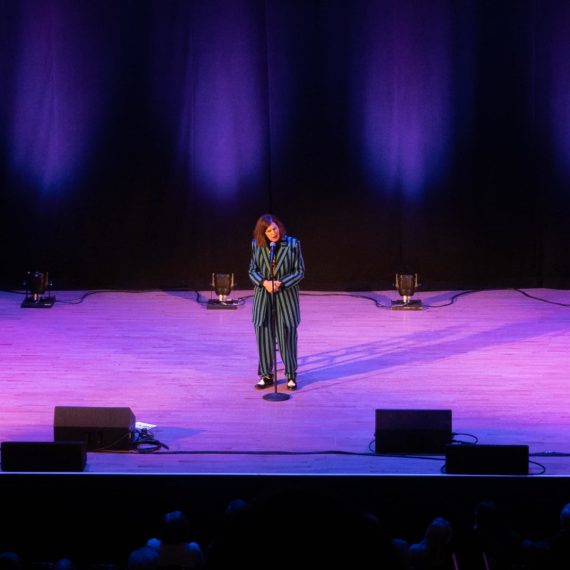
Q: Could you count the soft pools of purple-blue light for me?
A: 4